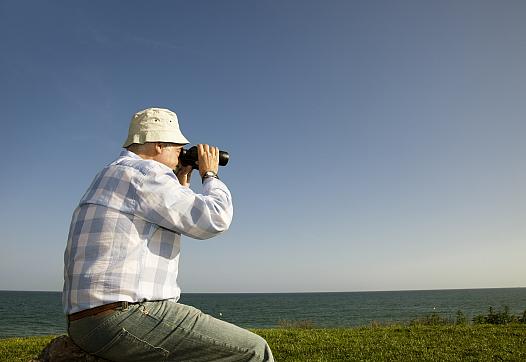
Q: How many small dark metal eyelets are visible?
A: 2